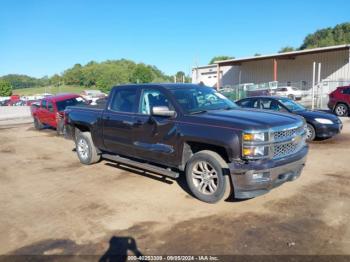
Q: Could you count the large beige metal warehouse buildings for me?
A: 1